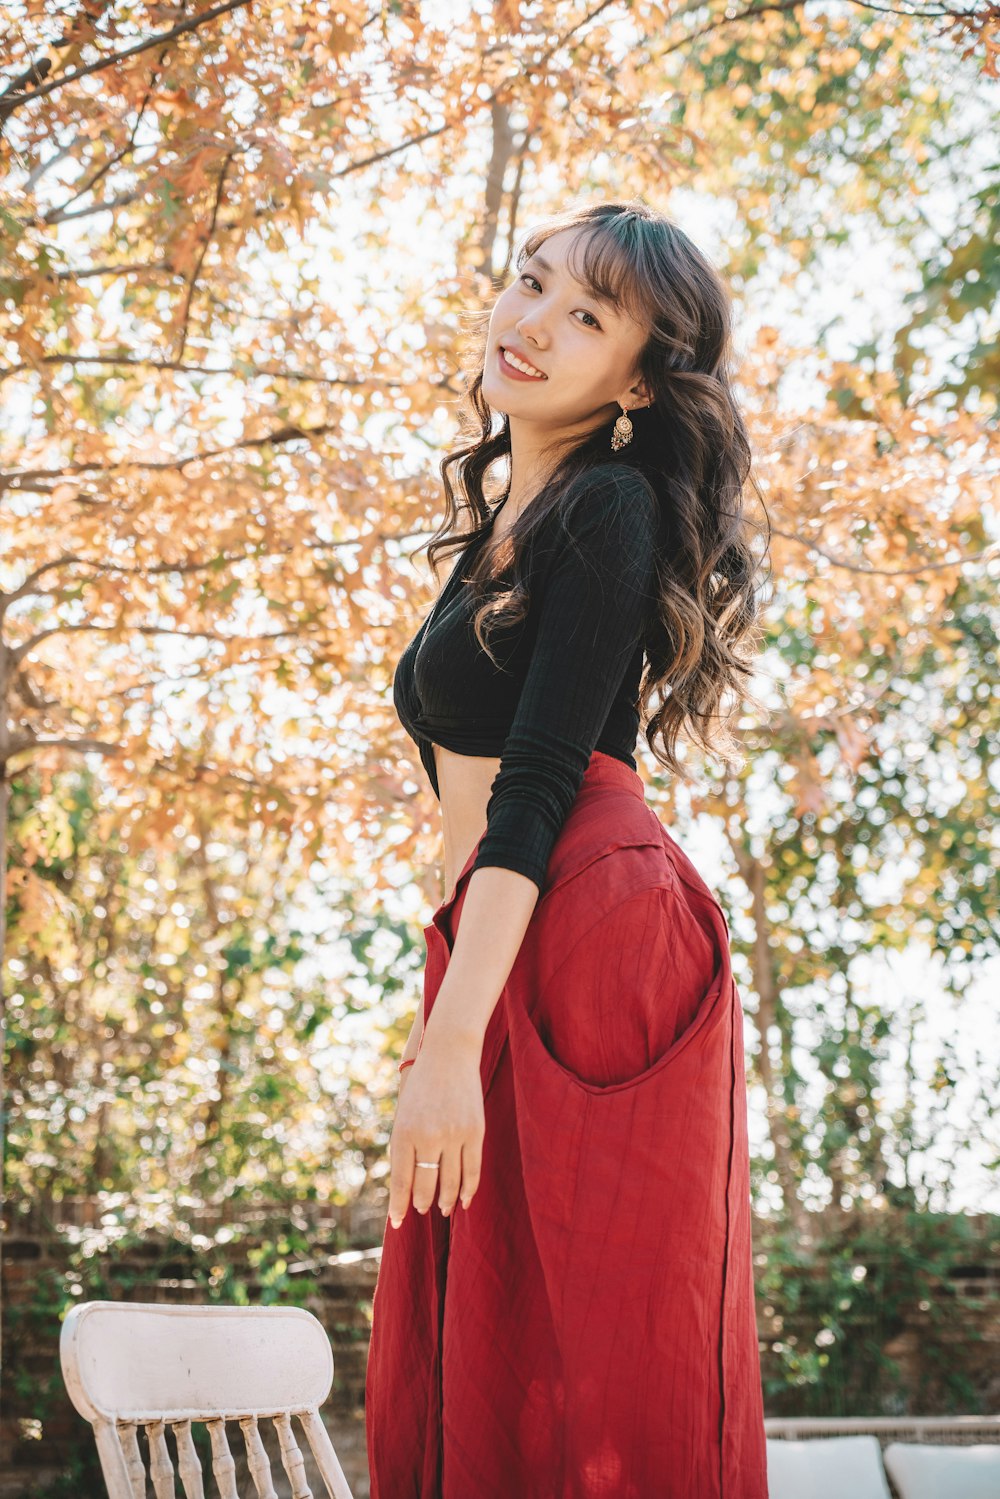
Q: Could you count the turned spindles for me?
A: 6